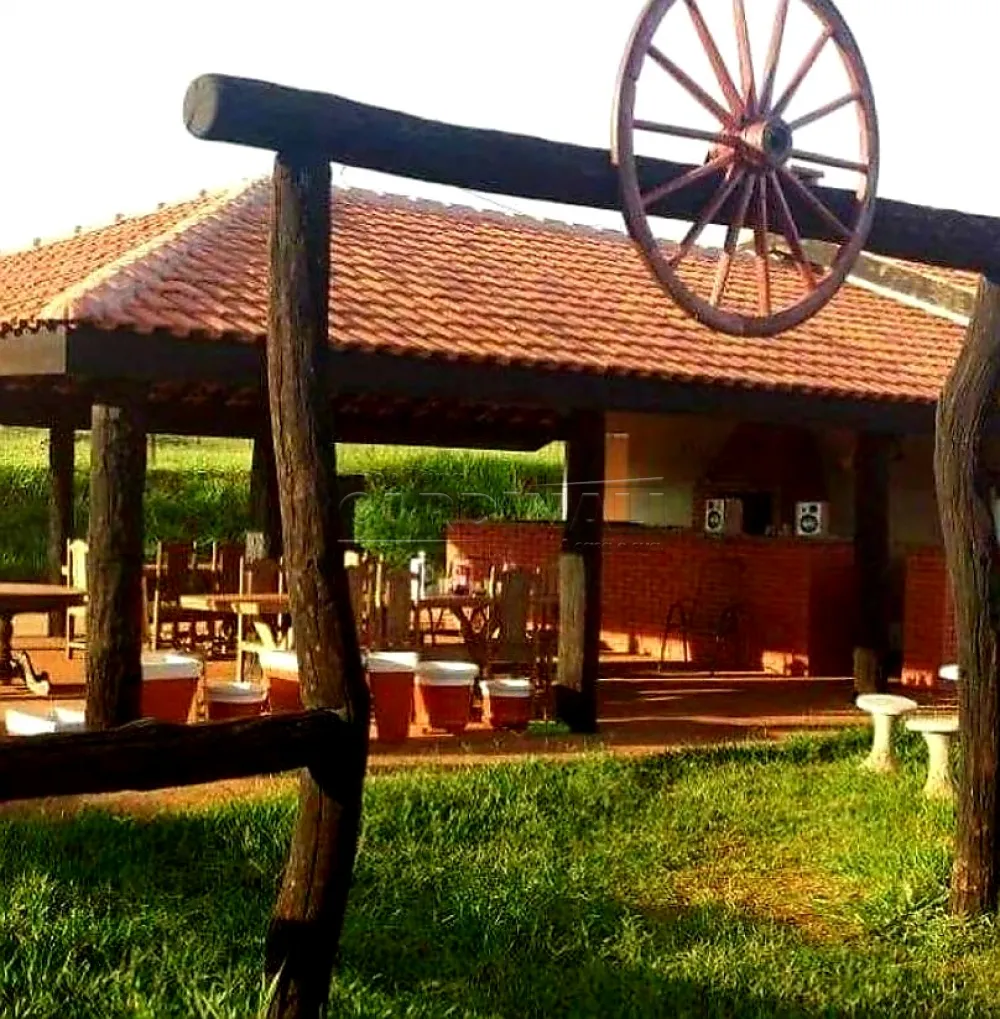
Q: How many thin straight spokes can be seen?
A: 14